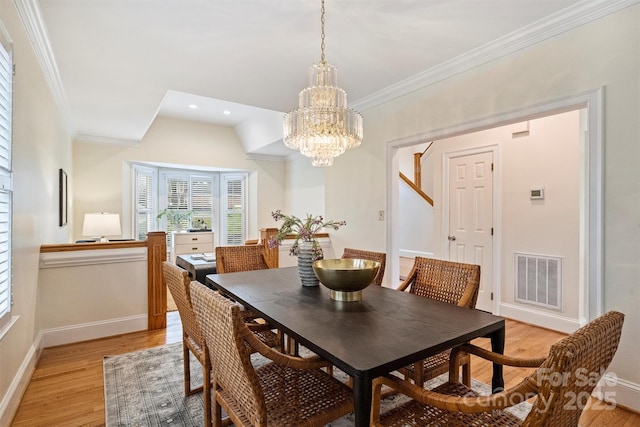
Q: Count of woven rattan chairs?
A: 6